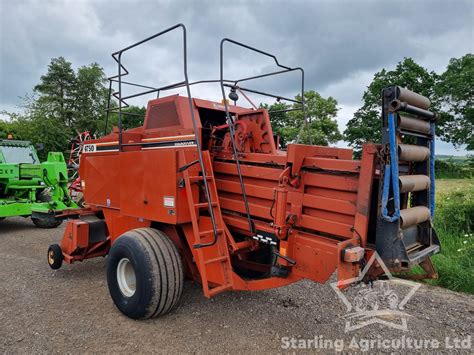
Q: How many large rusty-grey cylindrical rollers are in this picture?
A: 5